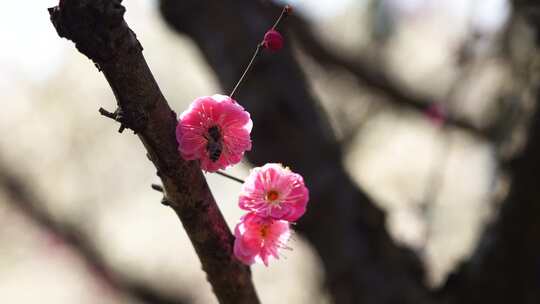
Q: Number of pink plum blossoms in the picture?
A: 3